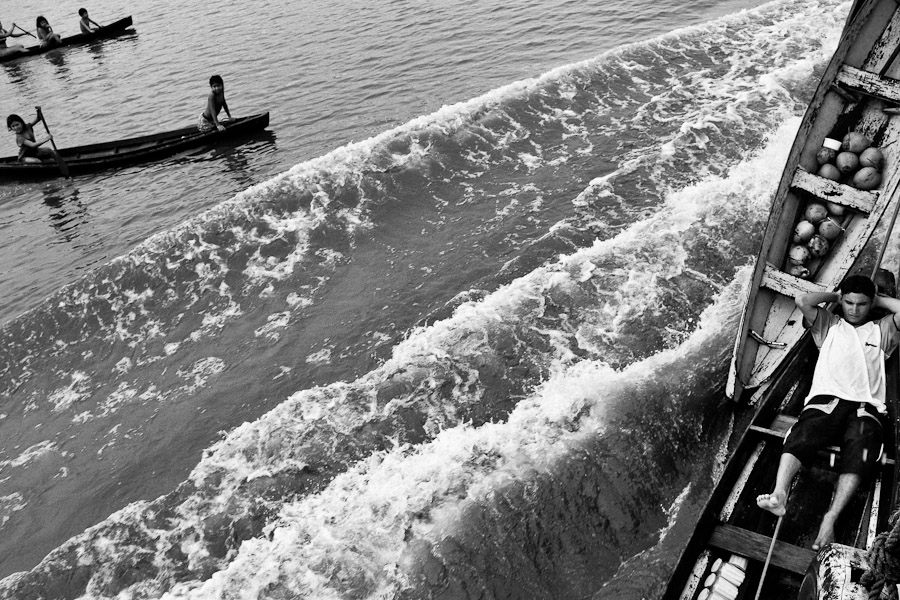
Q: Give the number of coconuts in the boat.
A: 13